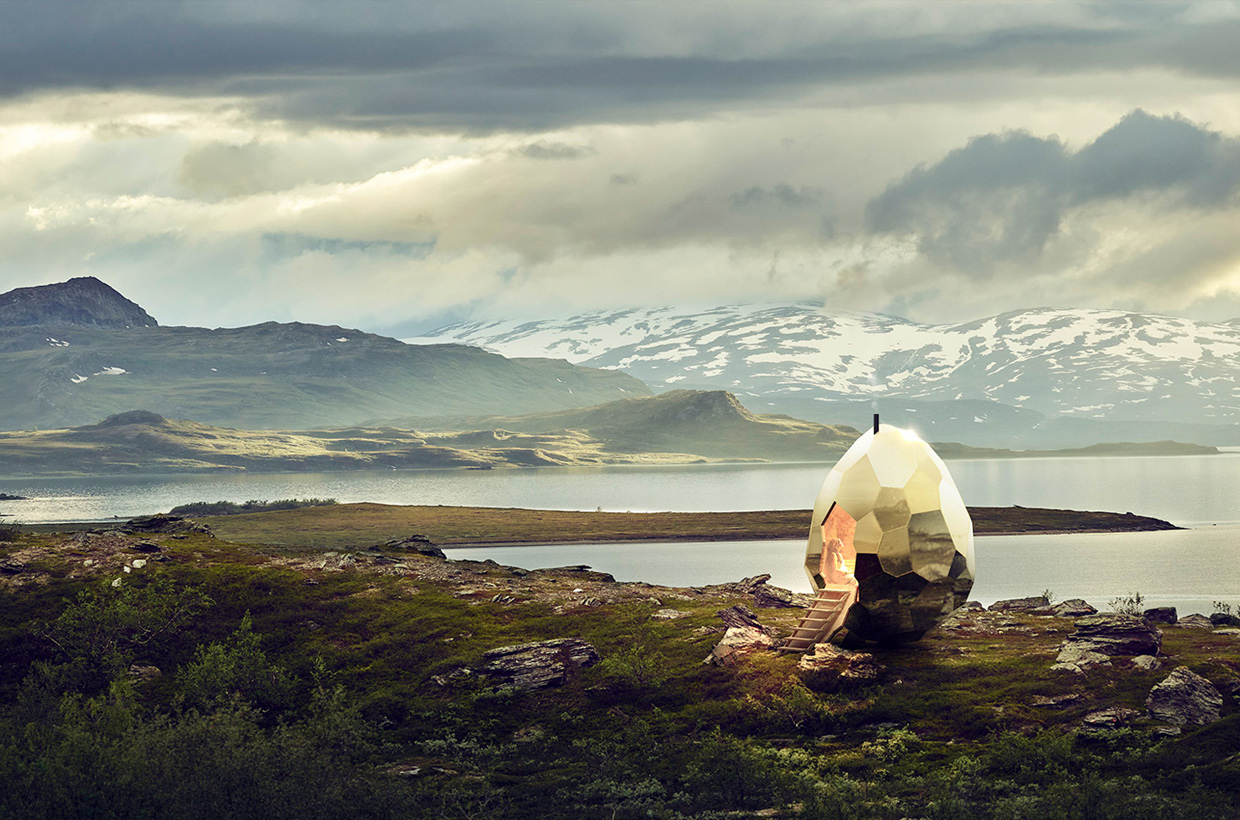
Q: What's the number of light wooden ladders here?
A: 1